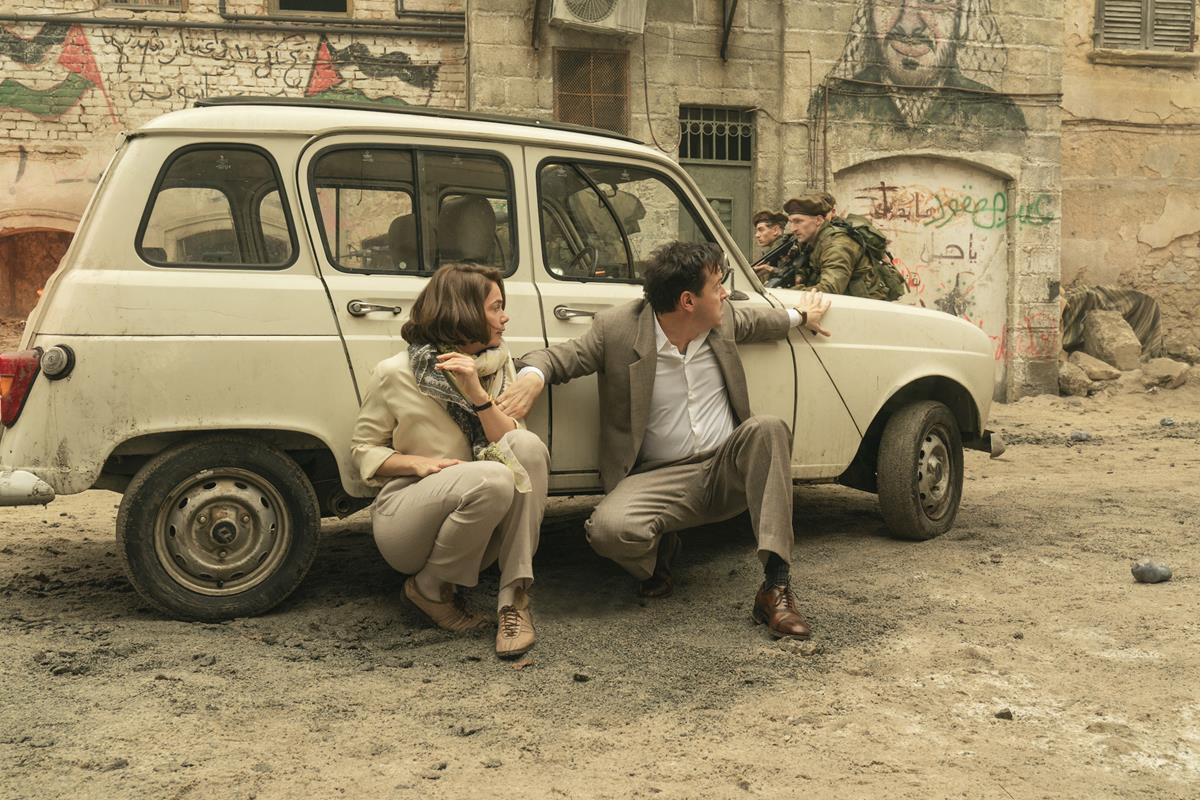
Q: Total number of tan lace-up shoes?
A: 2